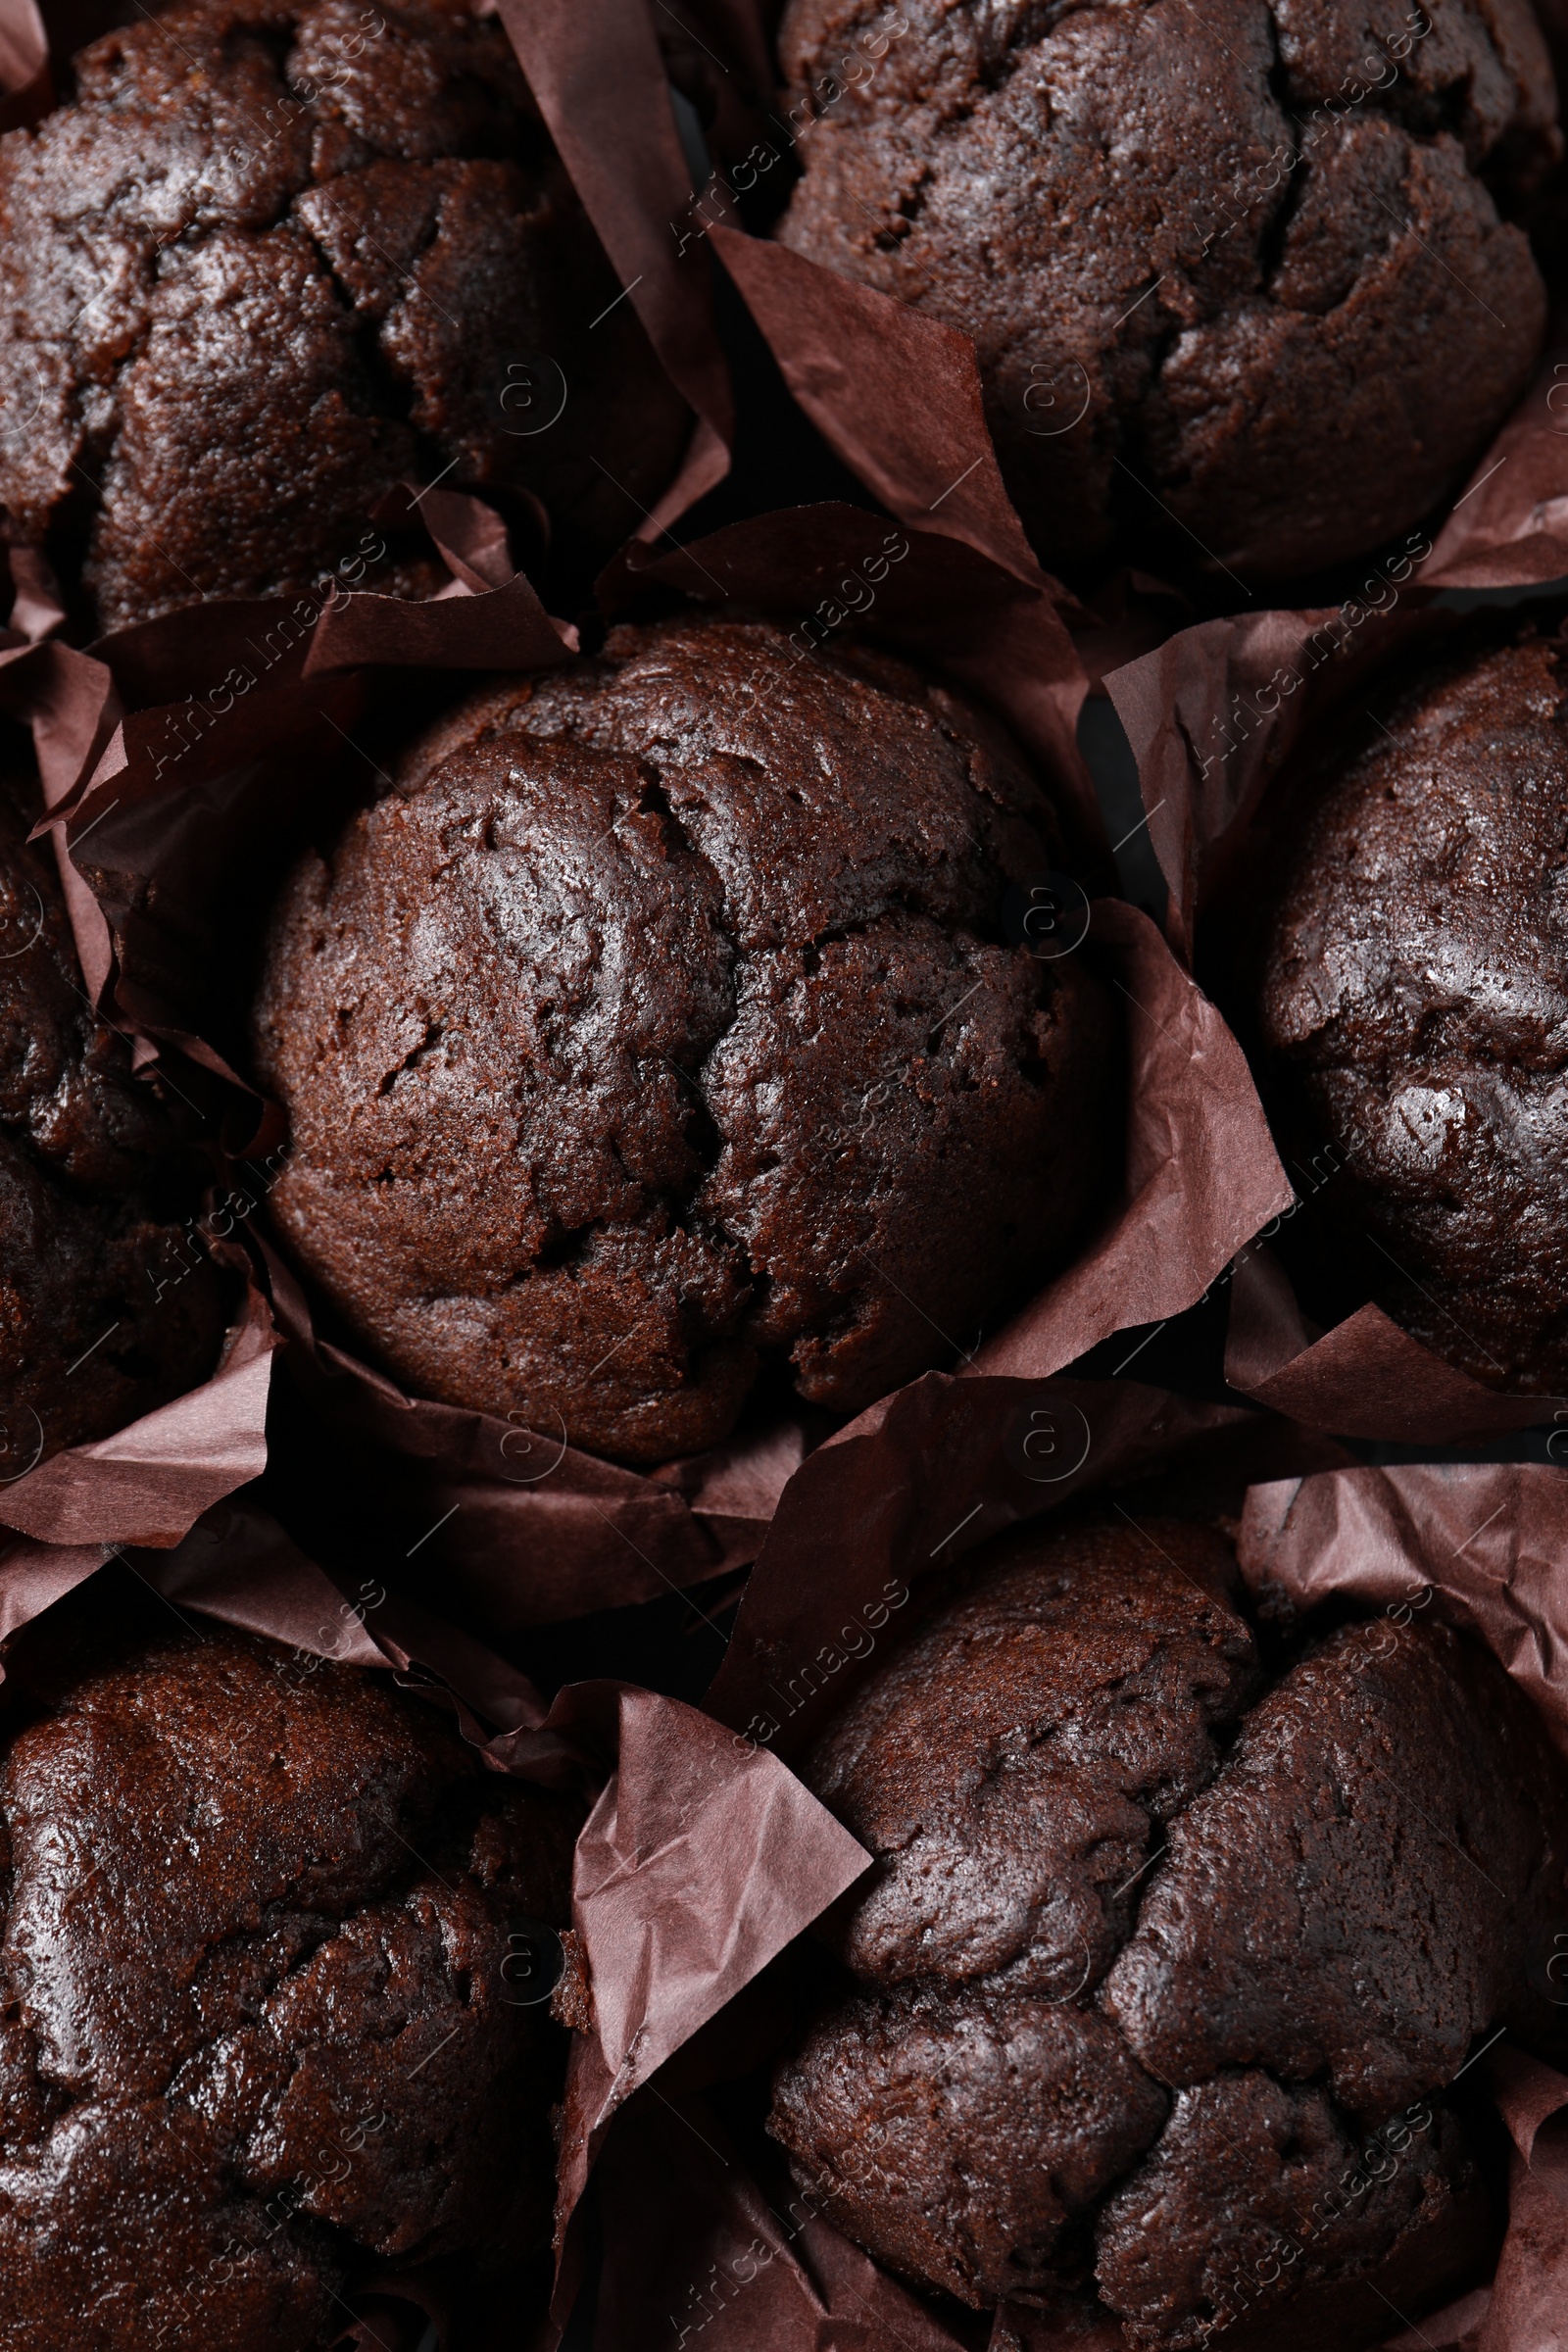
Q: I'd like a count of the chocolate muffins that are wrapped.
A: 7